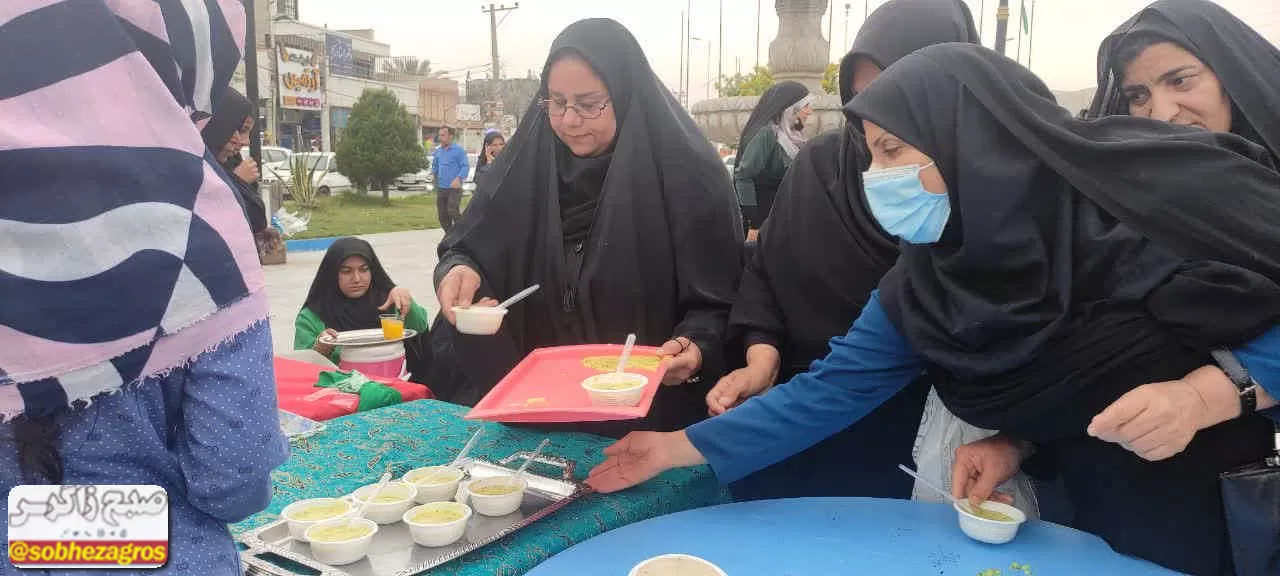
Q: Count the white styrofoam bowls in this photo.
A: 10